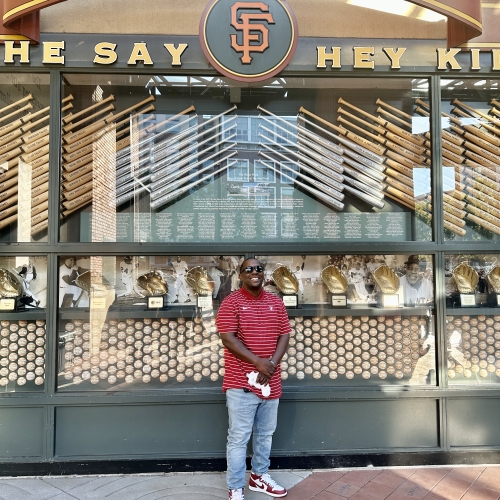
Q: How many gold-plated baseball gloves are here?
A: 9